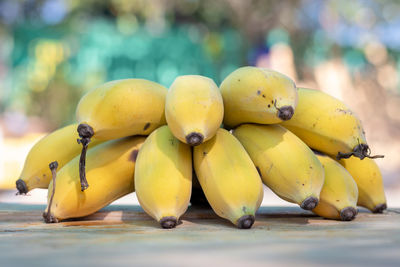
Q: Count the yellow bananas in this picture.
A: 11